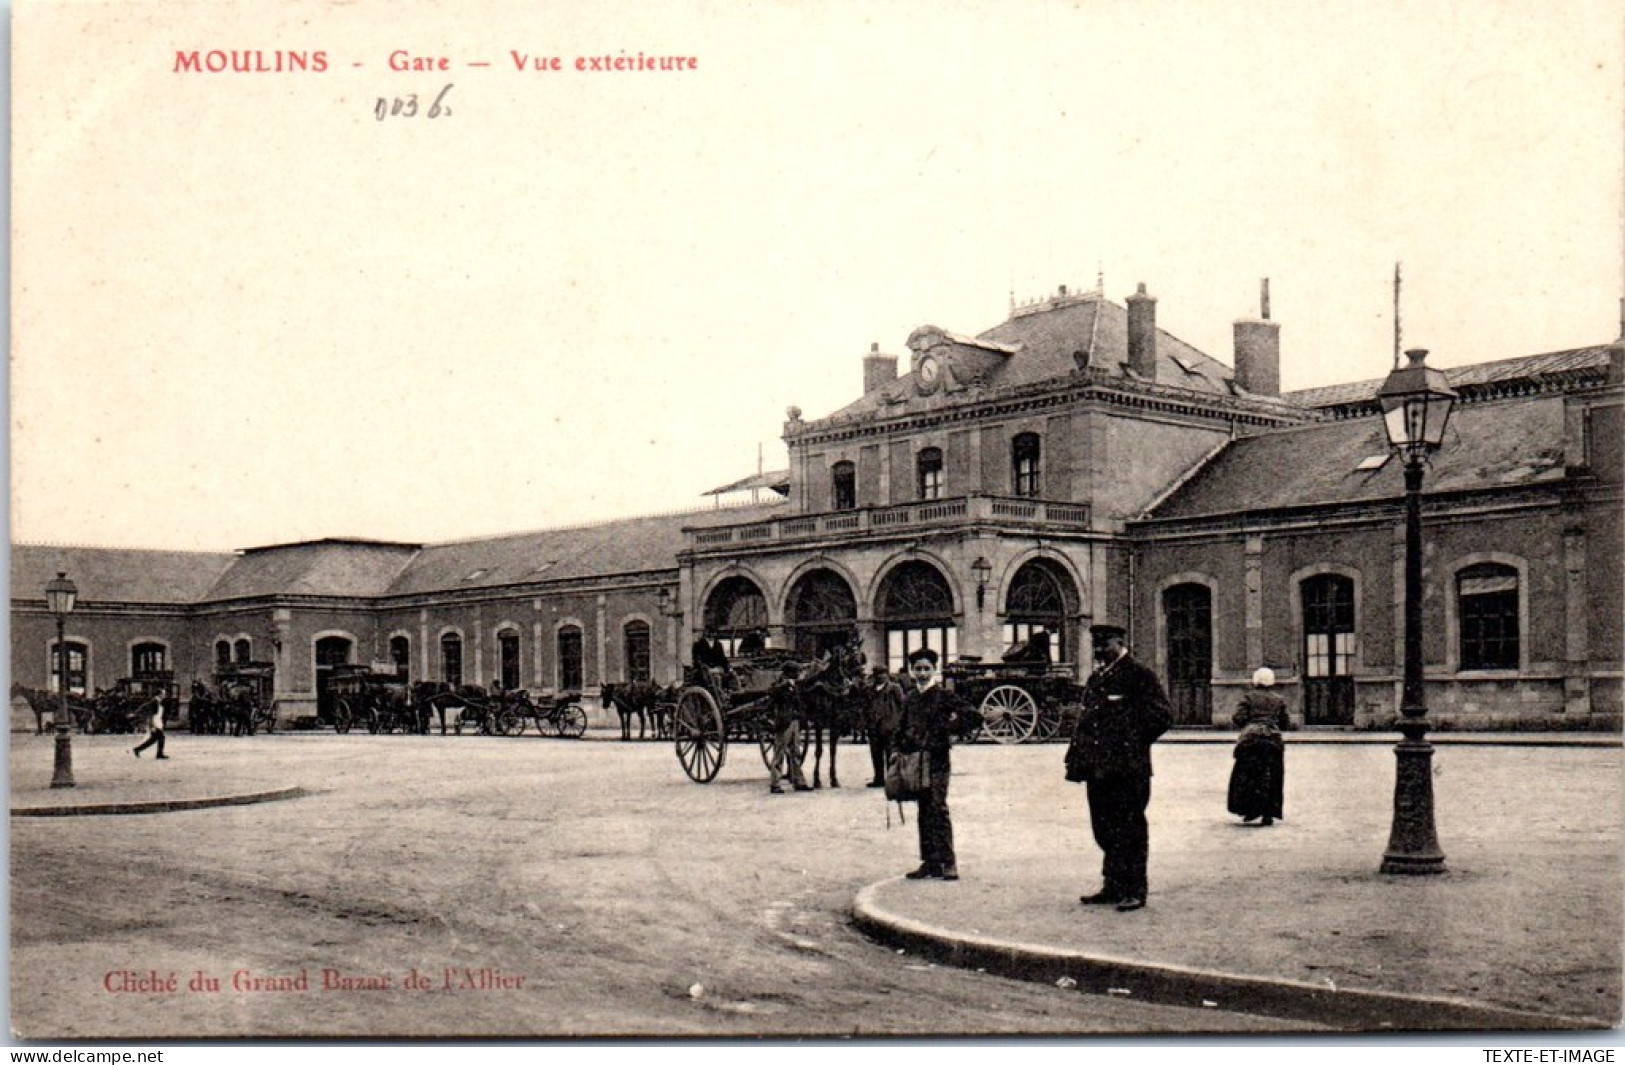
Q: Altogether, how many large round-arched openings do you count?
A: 4